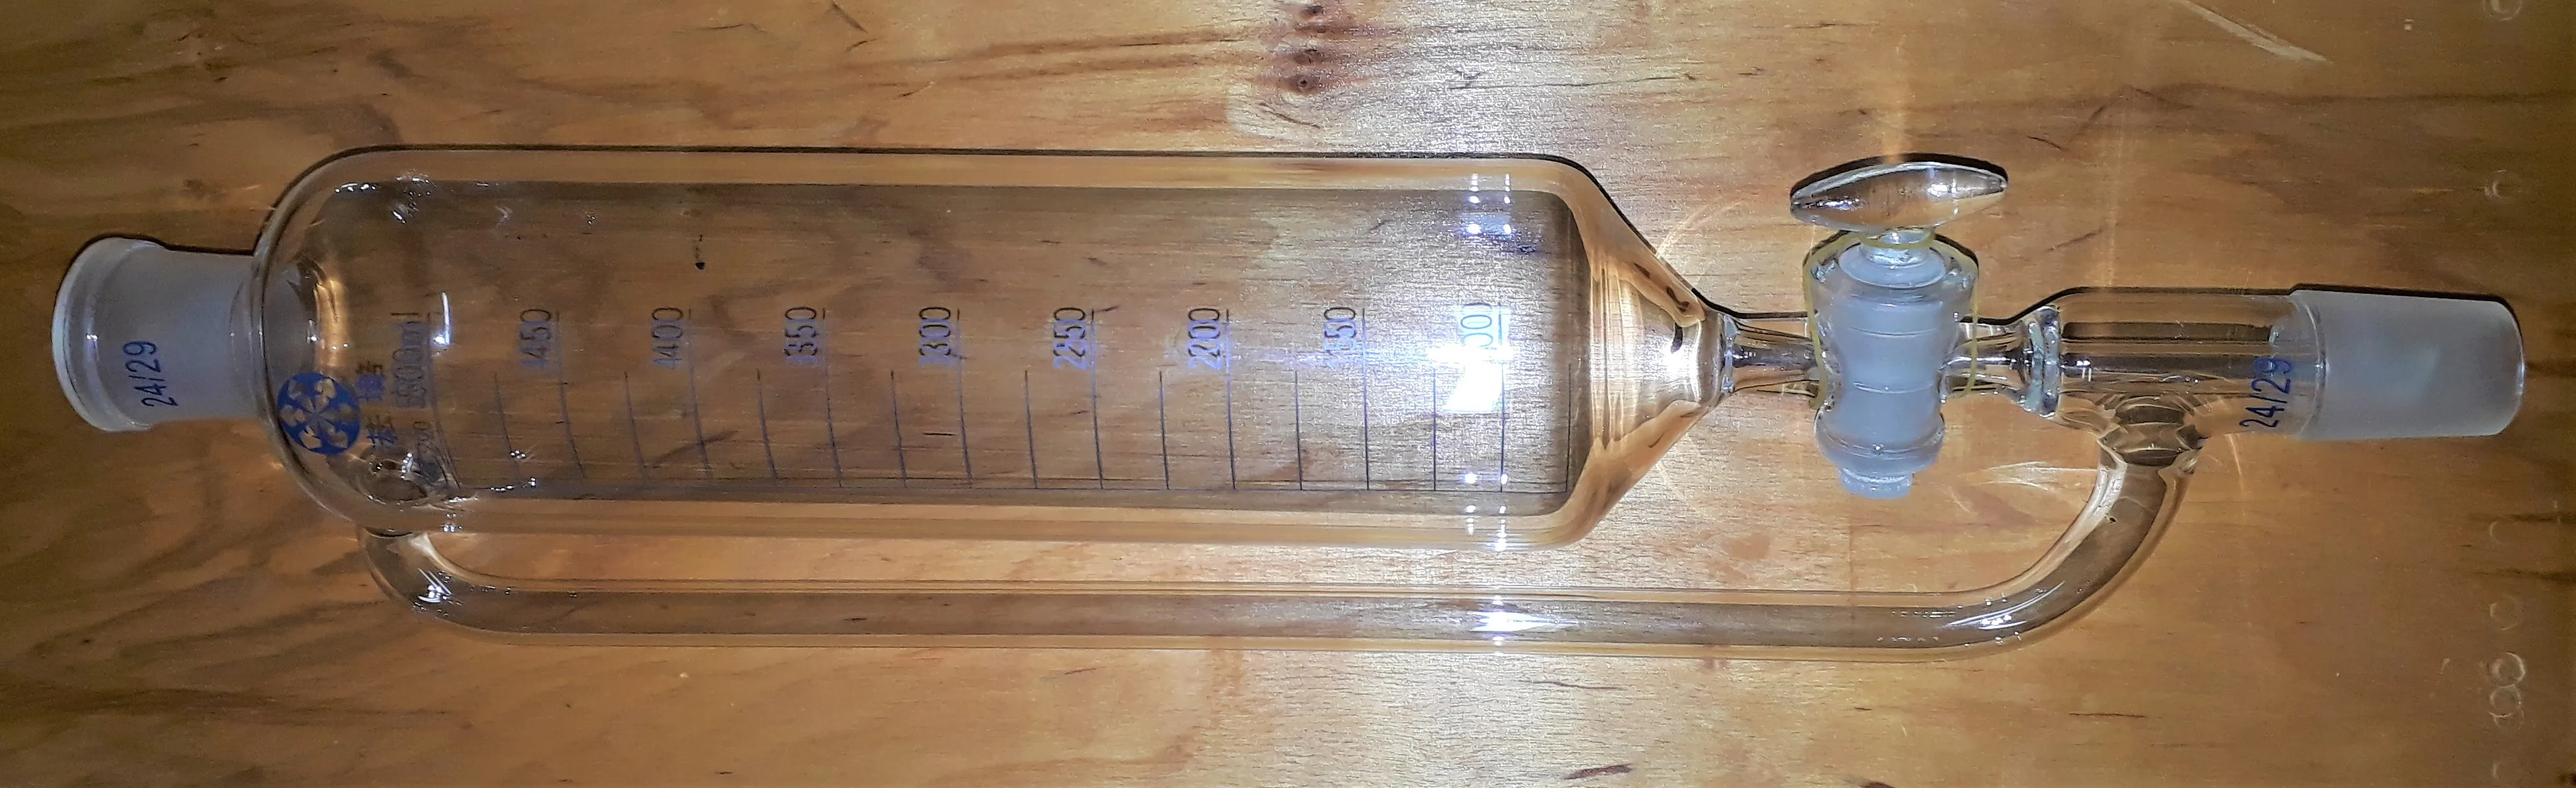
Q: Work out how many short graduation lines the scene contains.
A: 9